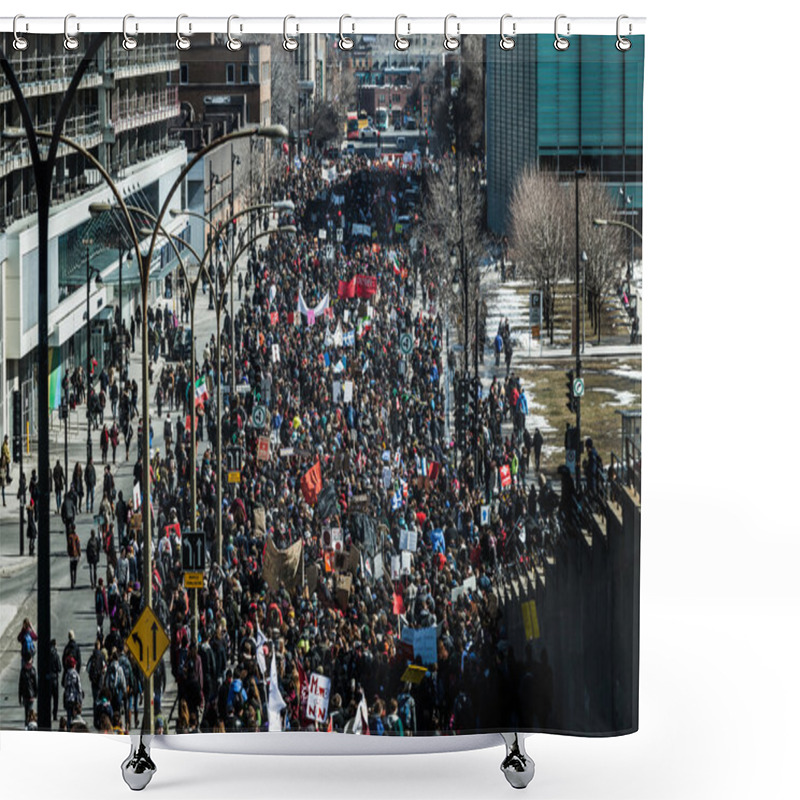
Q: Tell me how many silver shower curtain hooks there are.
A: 12